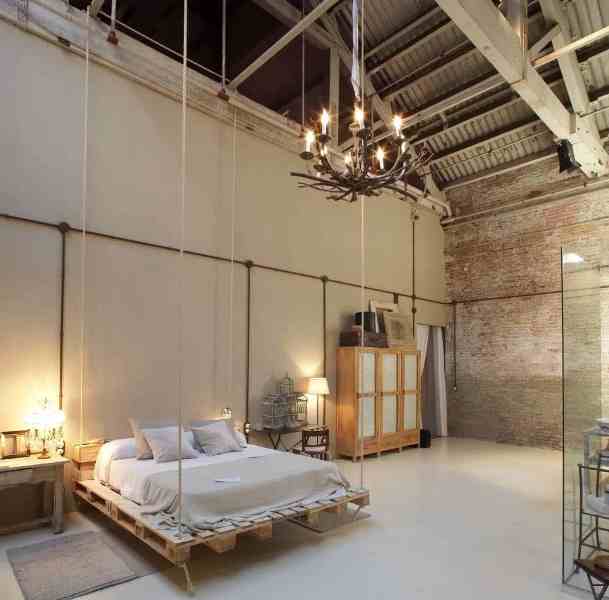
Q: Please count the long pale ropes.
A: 4